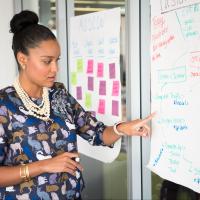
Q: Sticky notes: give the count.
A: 13